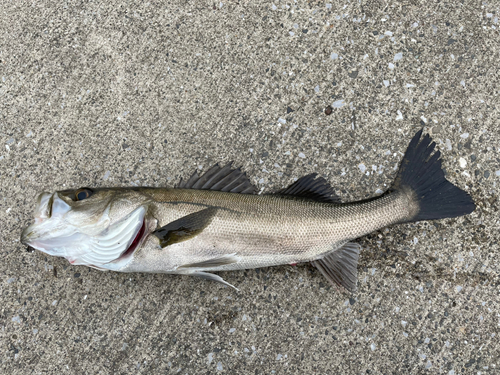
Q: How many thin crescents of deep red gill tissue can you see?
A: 1